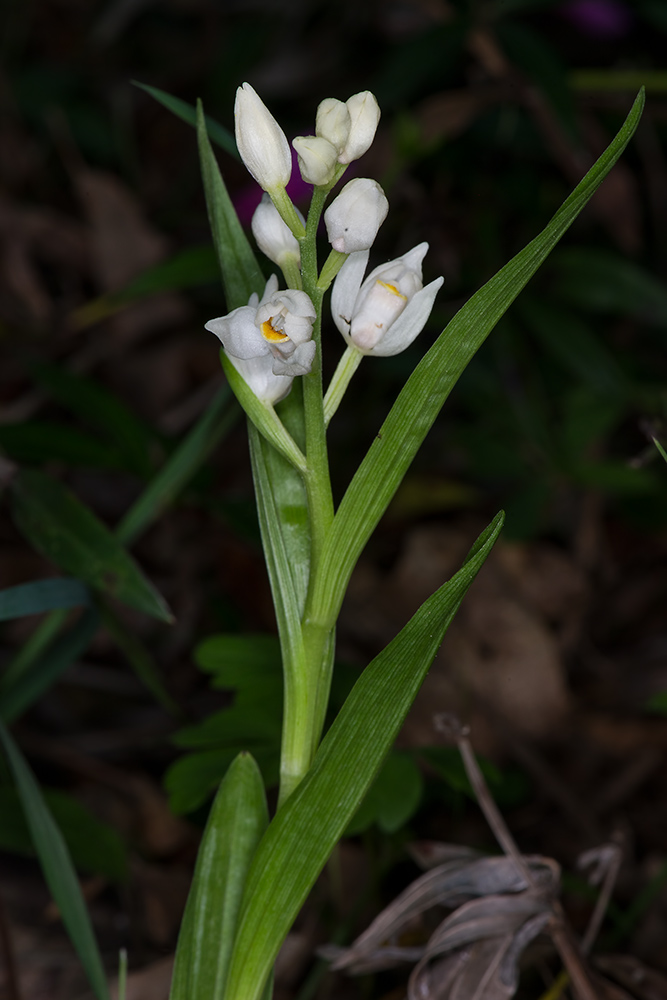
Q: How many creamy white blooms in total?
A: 8